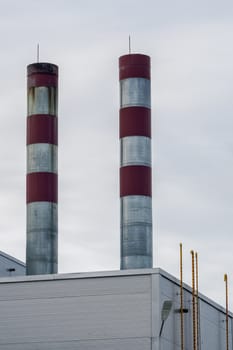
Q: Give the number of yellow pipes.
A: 4